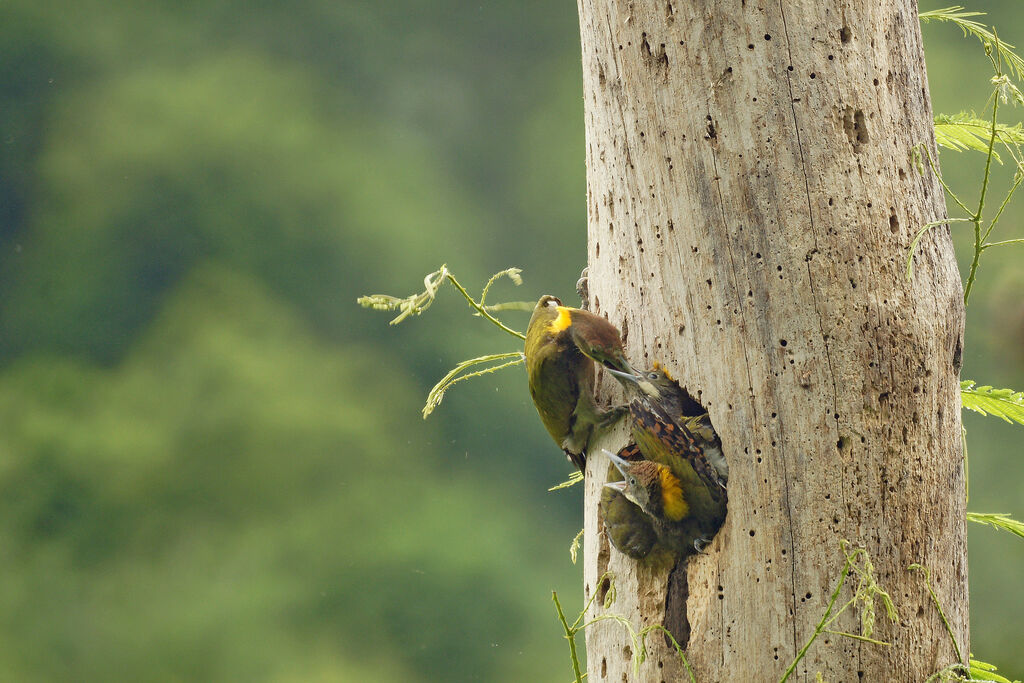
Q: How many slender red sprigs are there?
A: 0